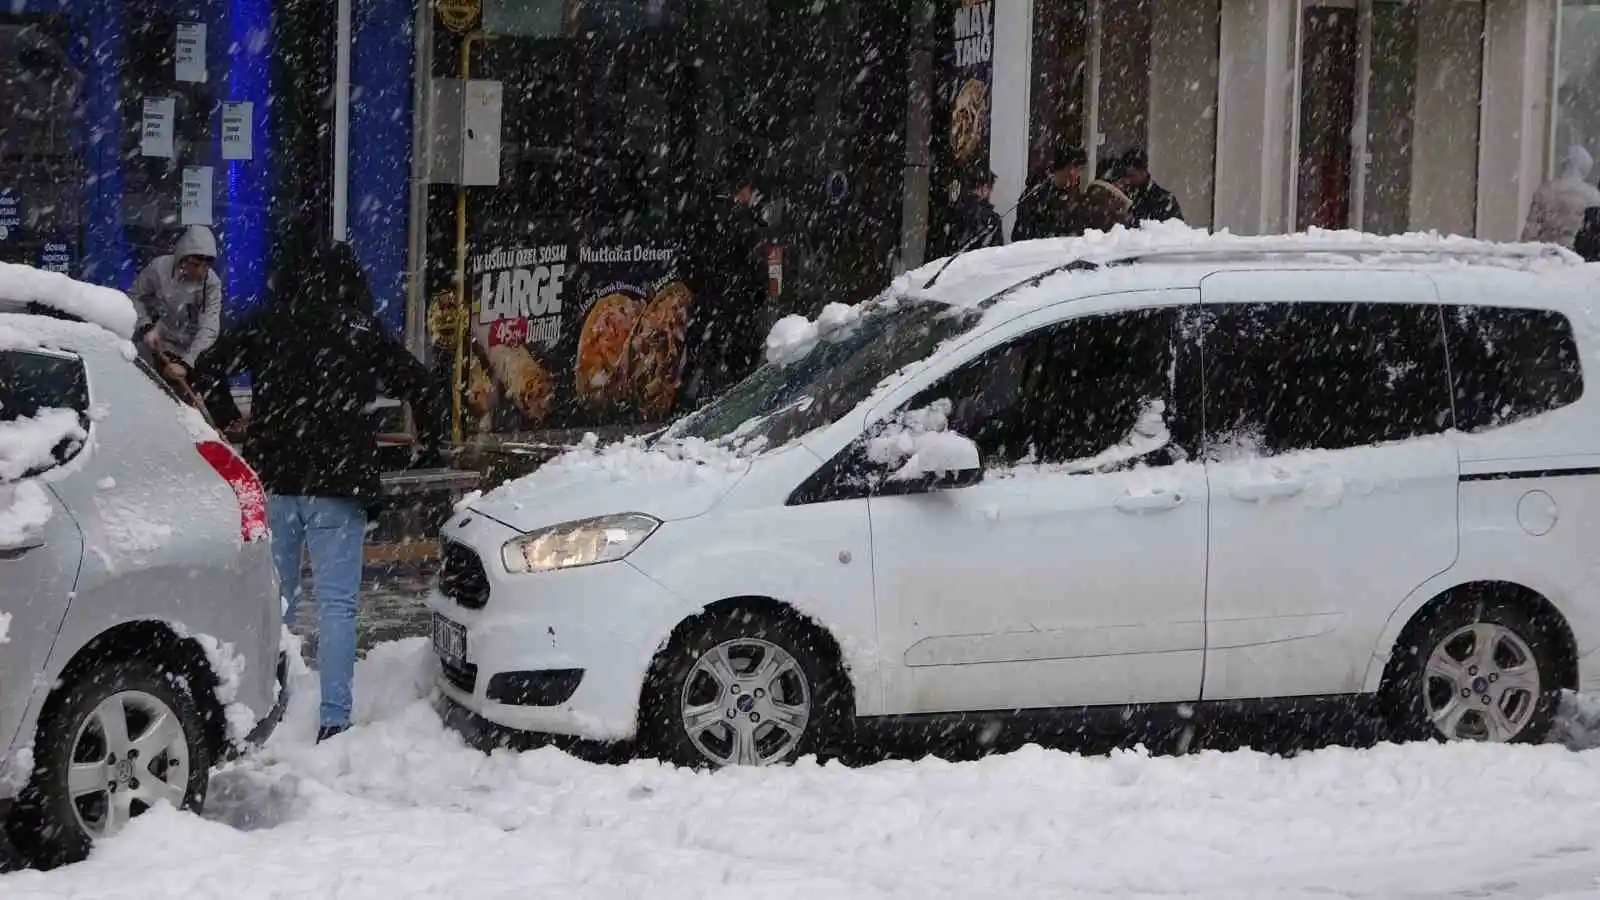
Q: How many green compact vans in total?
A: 0